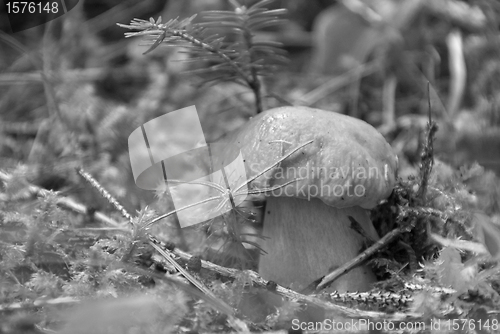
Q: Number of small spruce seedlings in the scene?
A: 1